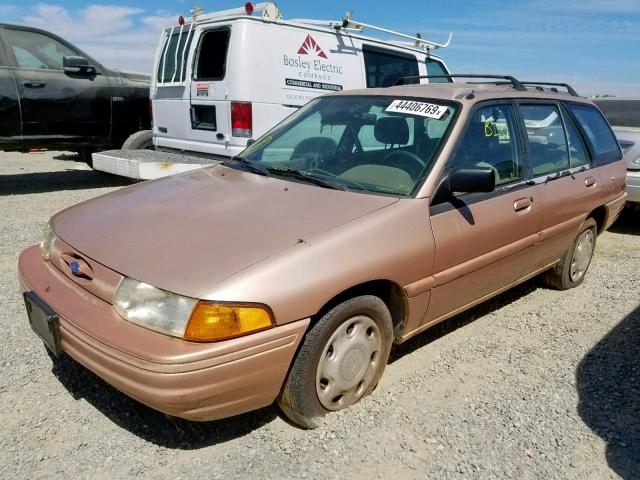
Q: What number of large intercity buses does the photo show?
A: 0